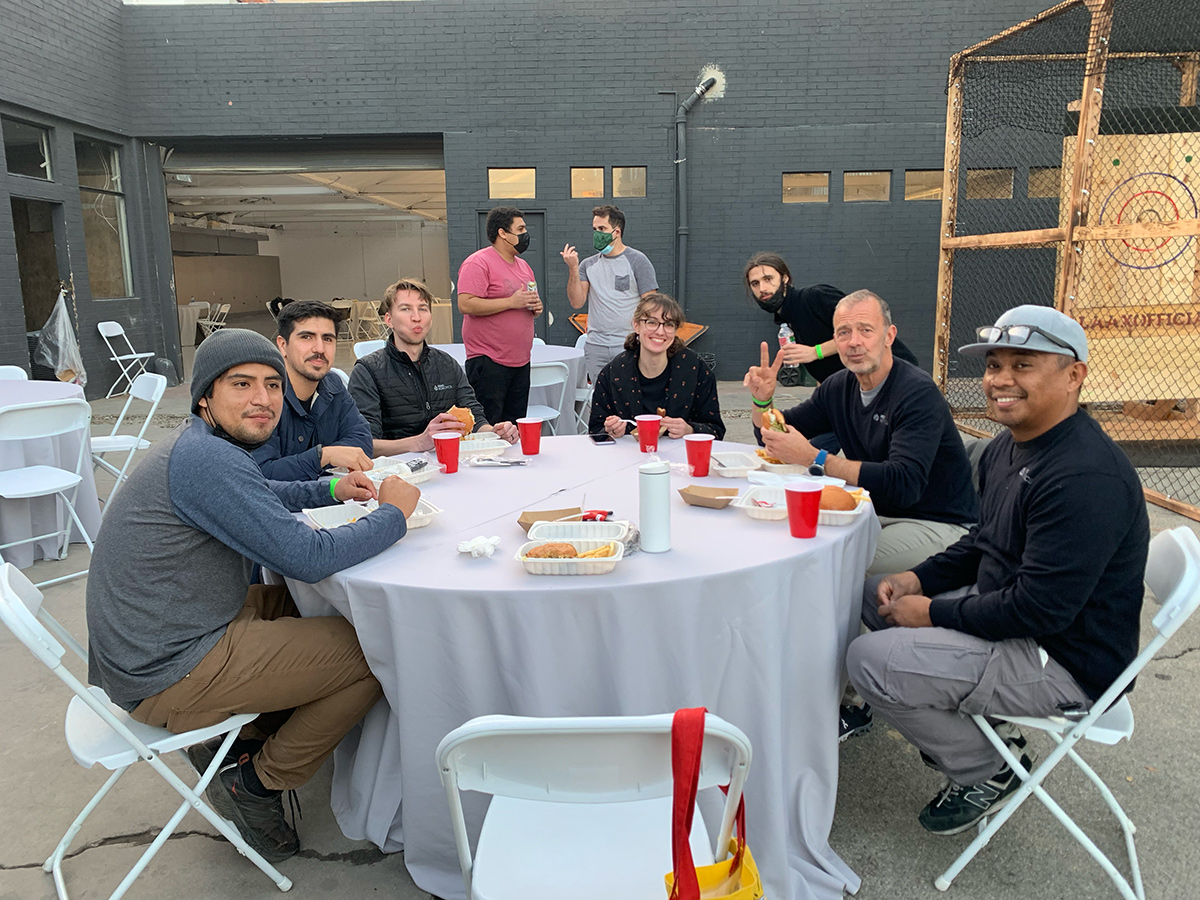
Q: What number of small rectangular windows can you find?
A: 8